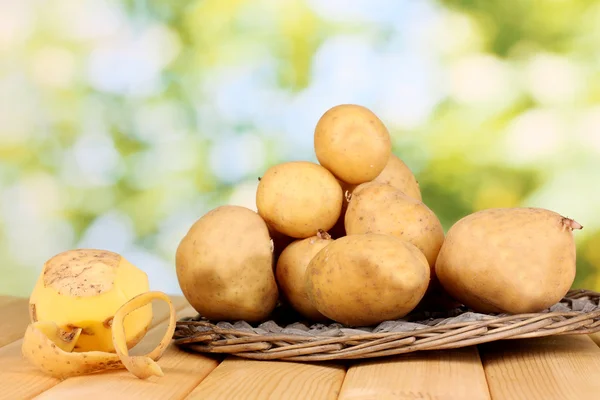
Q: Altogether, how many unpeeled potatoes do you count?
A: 8